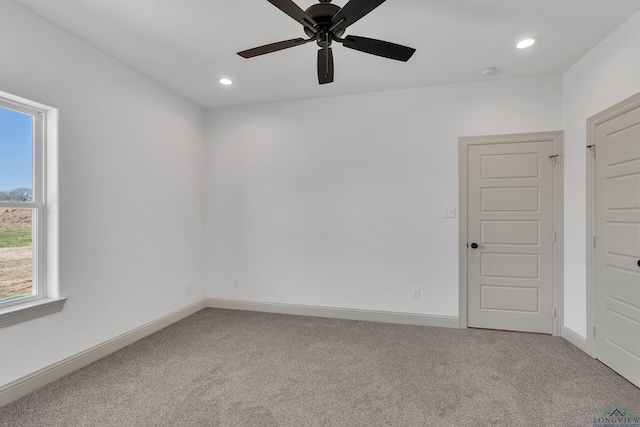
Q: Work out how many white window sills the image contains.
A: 1